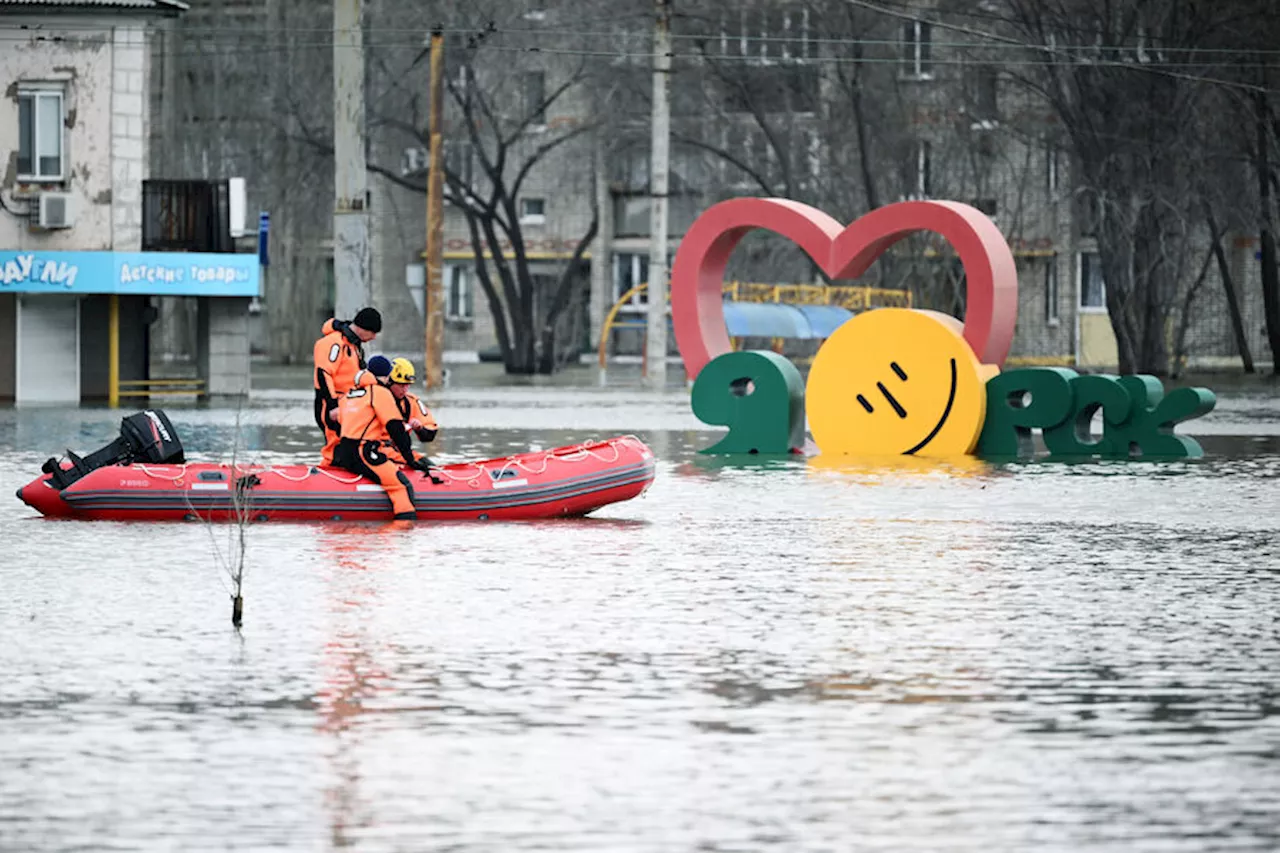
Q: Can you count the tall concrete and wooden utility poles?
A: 3